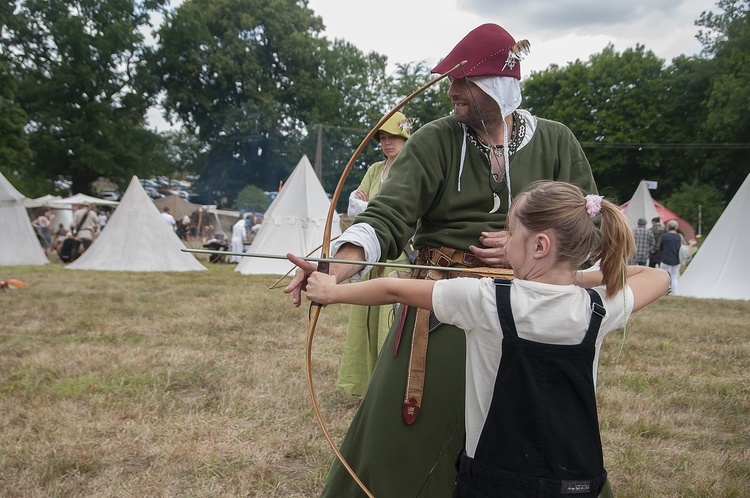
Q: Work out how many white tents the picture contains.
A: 5